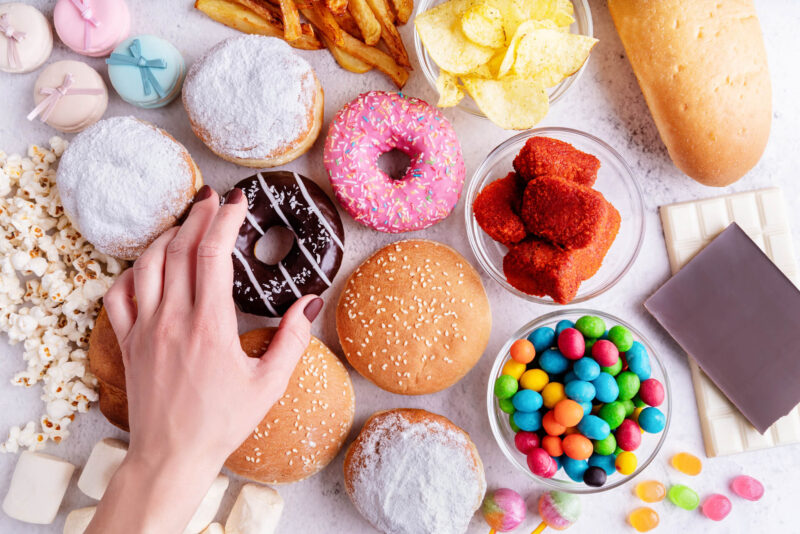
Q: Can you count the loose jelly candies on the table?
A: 6